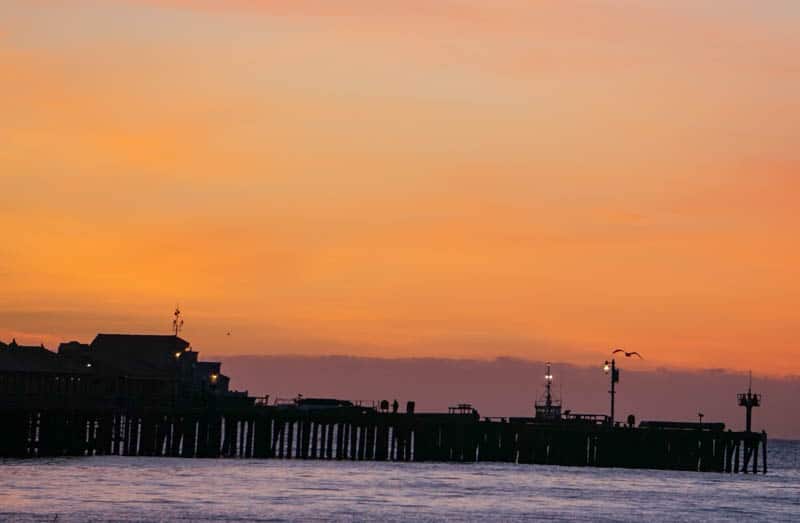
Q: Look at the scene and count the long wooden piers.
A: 1